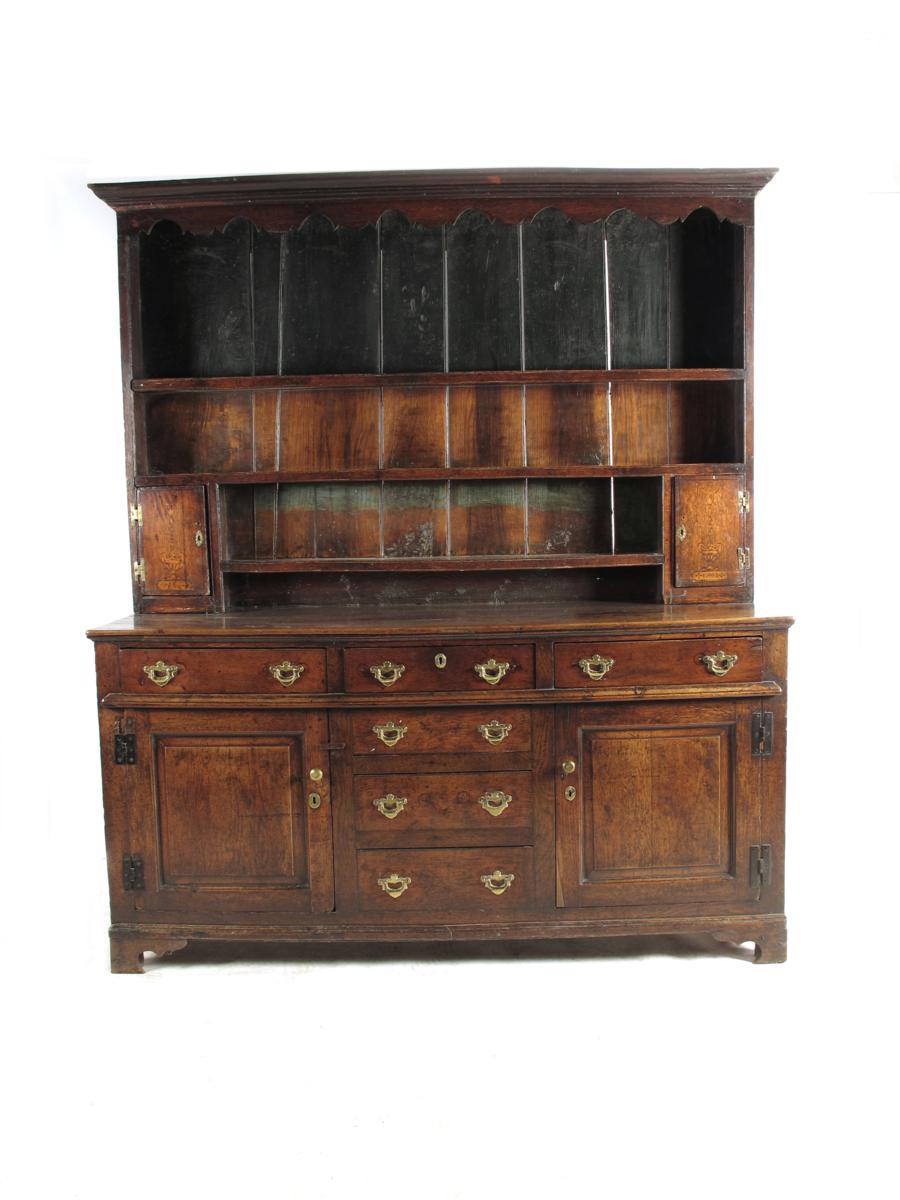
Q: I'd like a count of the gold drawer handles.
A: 12